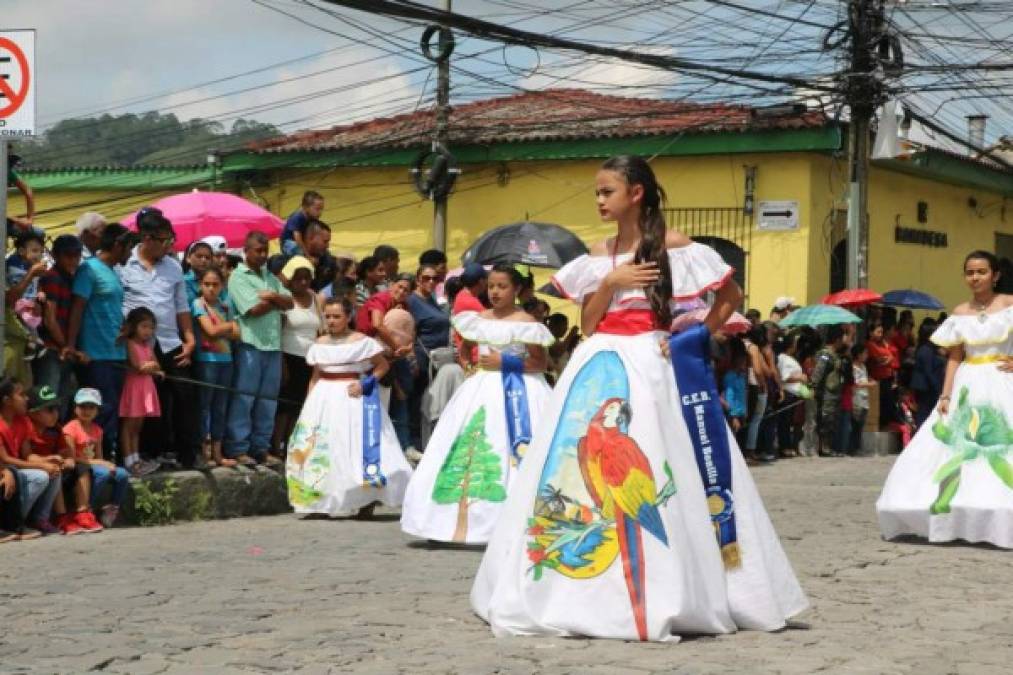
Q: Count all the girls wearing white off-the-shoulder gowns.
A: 4